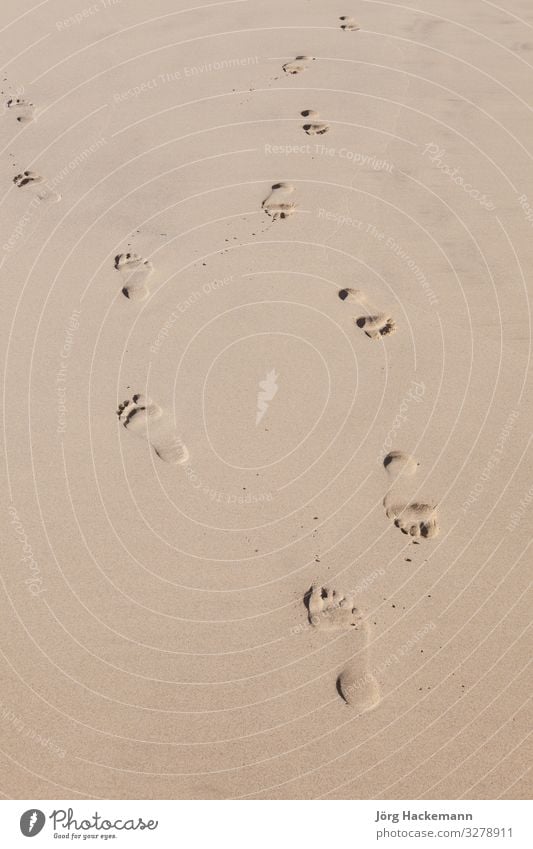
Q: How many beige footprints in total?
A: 11